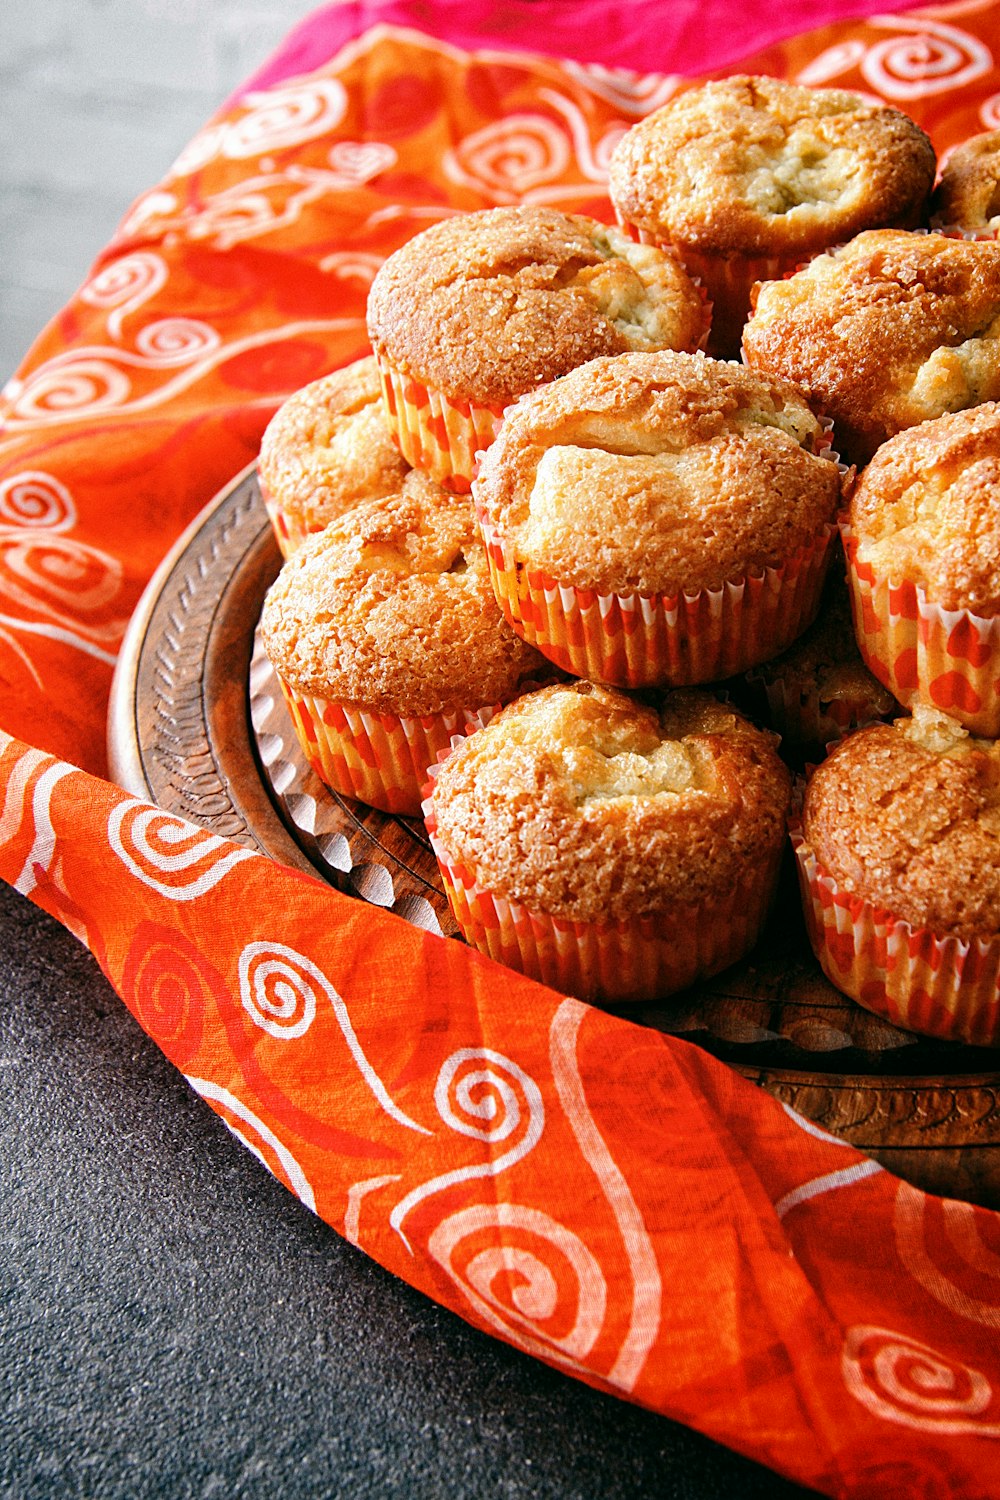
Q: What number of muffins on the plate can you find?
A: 11